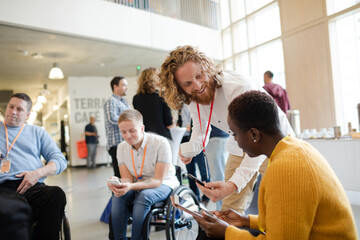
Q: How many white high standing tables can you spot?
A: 1